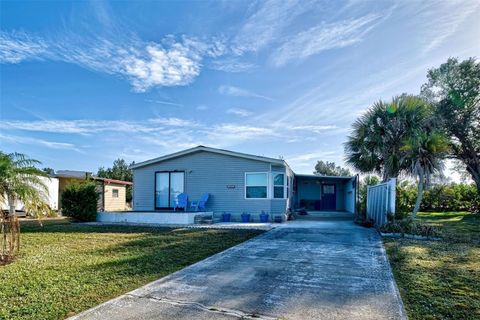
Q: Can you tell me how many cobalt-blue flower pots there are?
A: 3